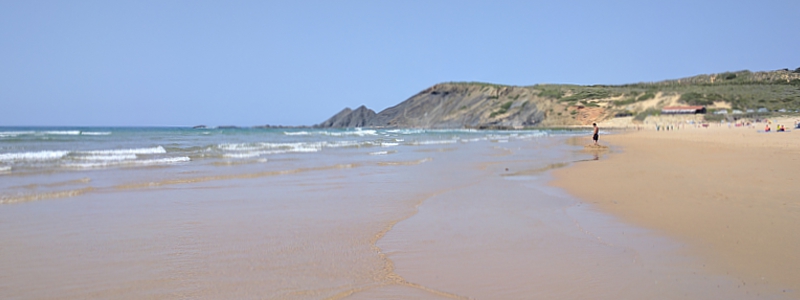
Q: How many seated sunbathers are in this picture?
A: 3